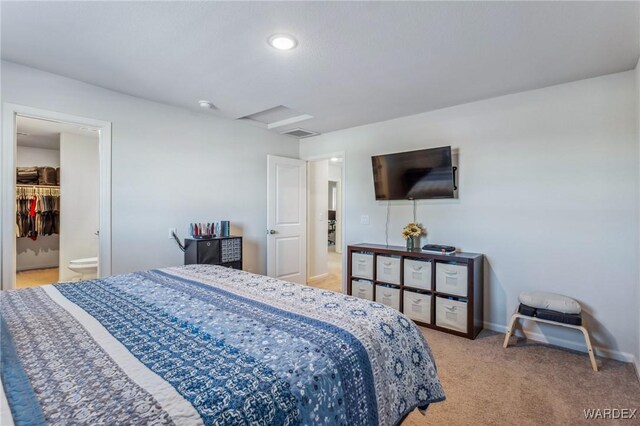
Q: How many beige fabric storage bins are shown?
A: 8